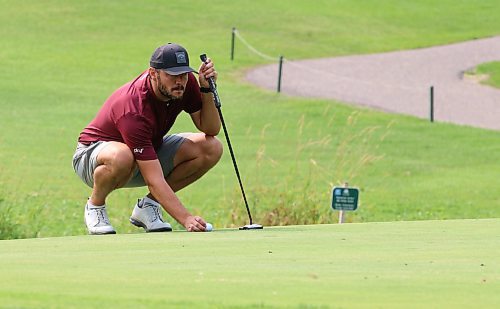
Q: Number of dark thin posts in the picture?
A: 3